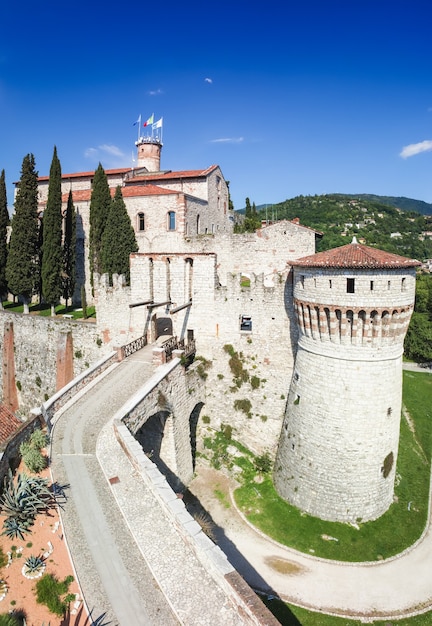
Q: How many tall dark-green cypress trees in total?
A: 6